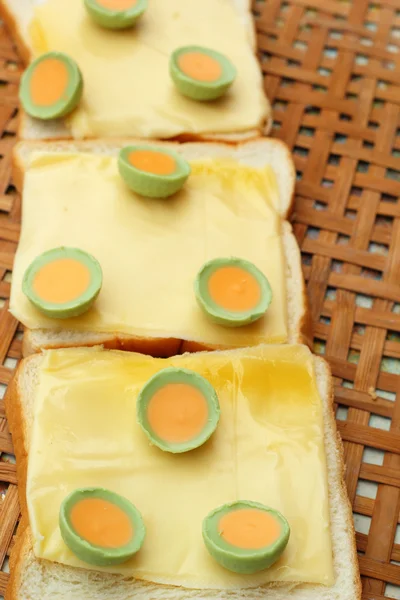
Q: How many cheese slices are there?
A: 3